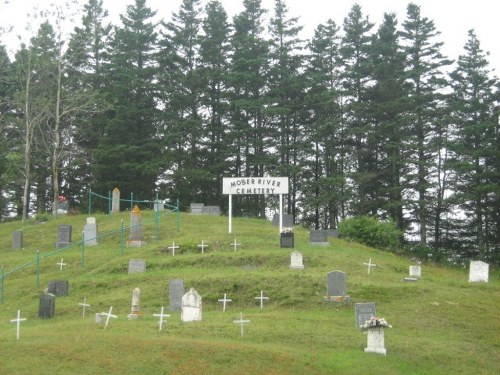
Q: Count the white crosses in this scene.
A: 12